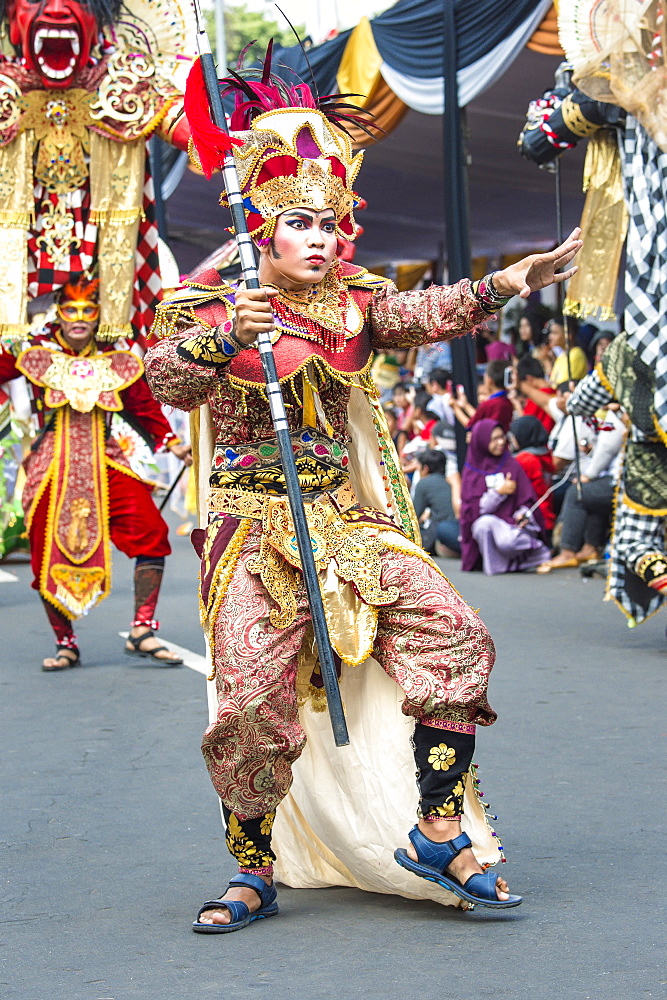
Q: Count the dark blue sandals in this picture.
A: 2